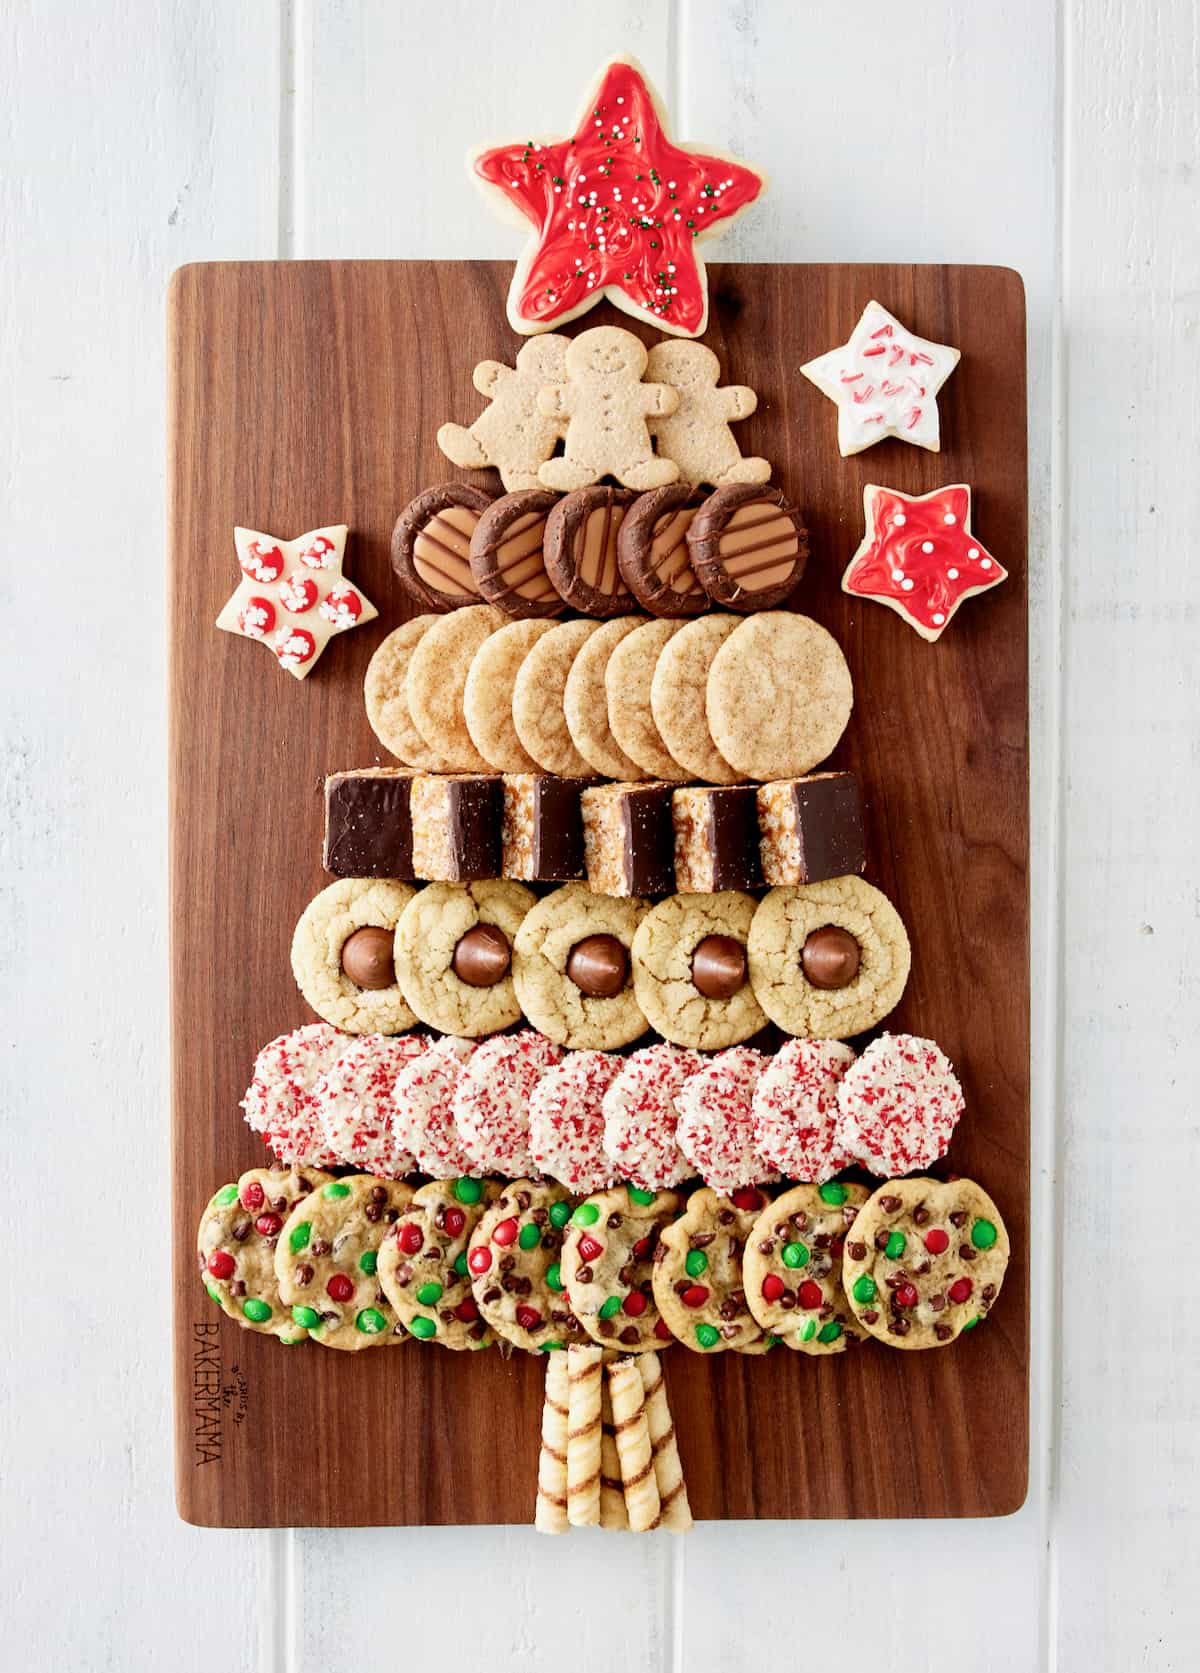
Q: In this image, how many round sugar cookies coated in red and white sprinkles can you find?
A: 9